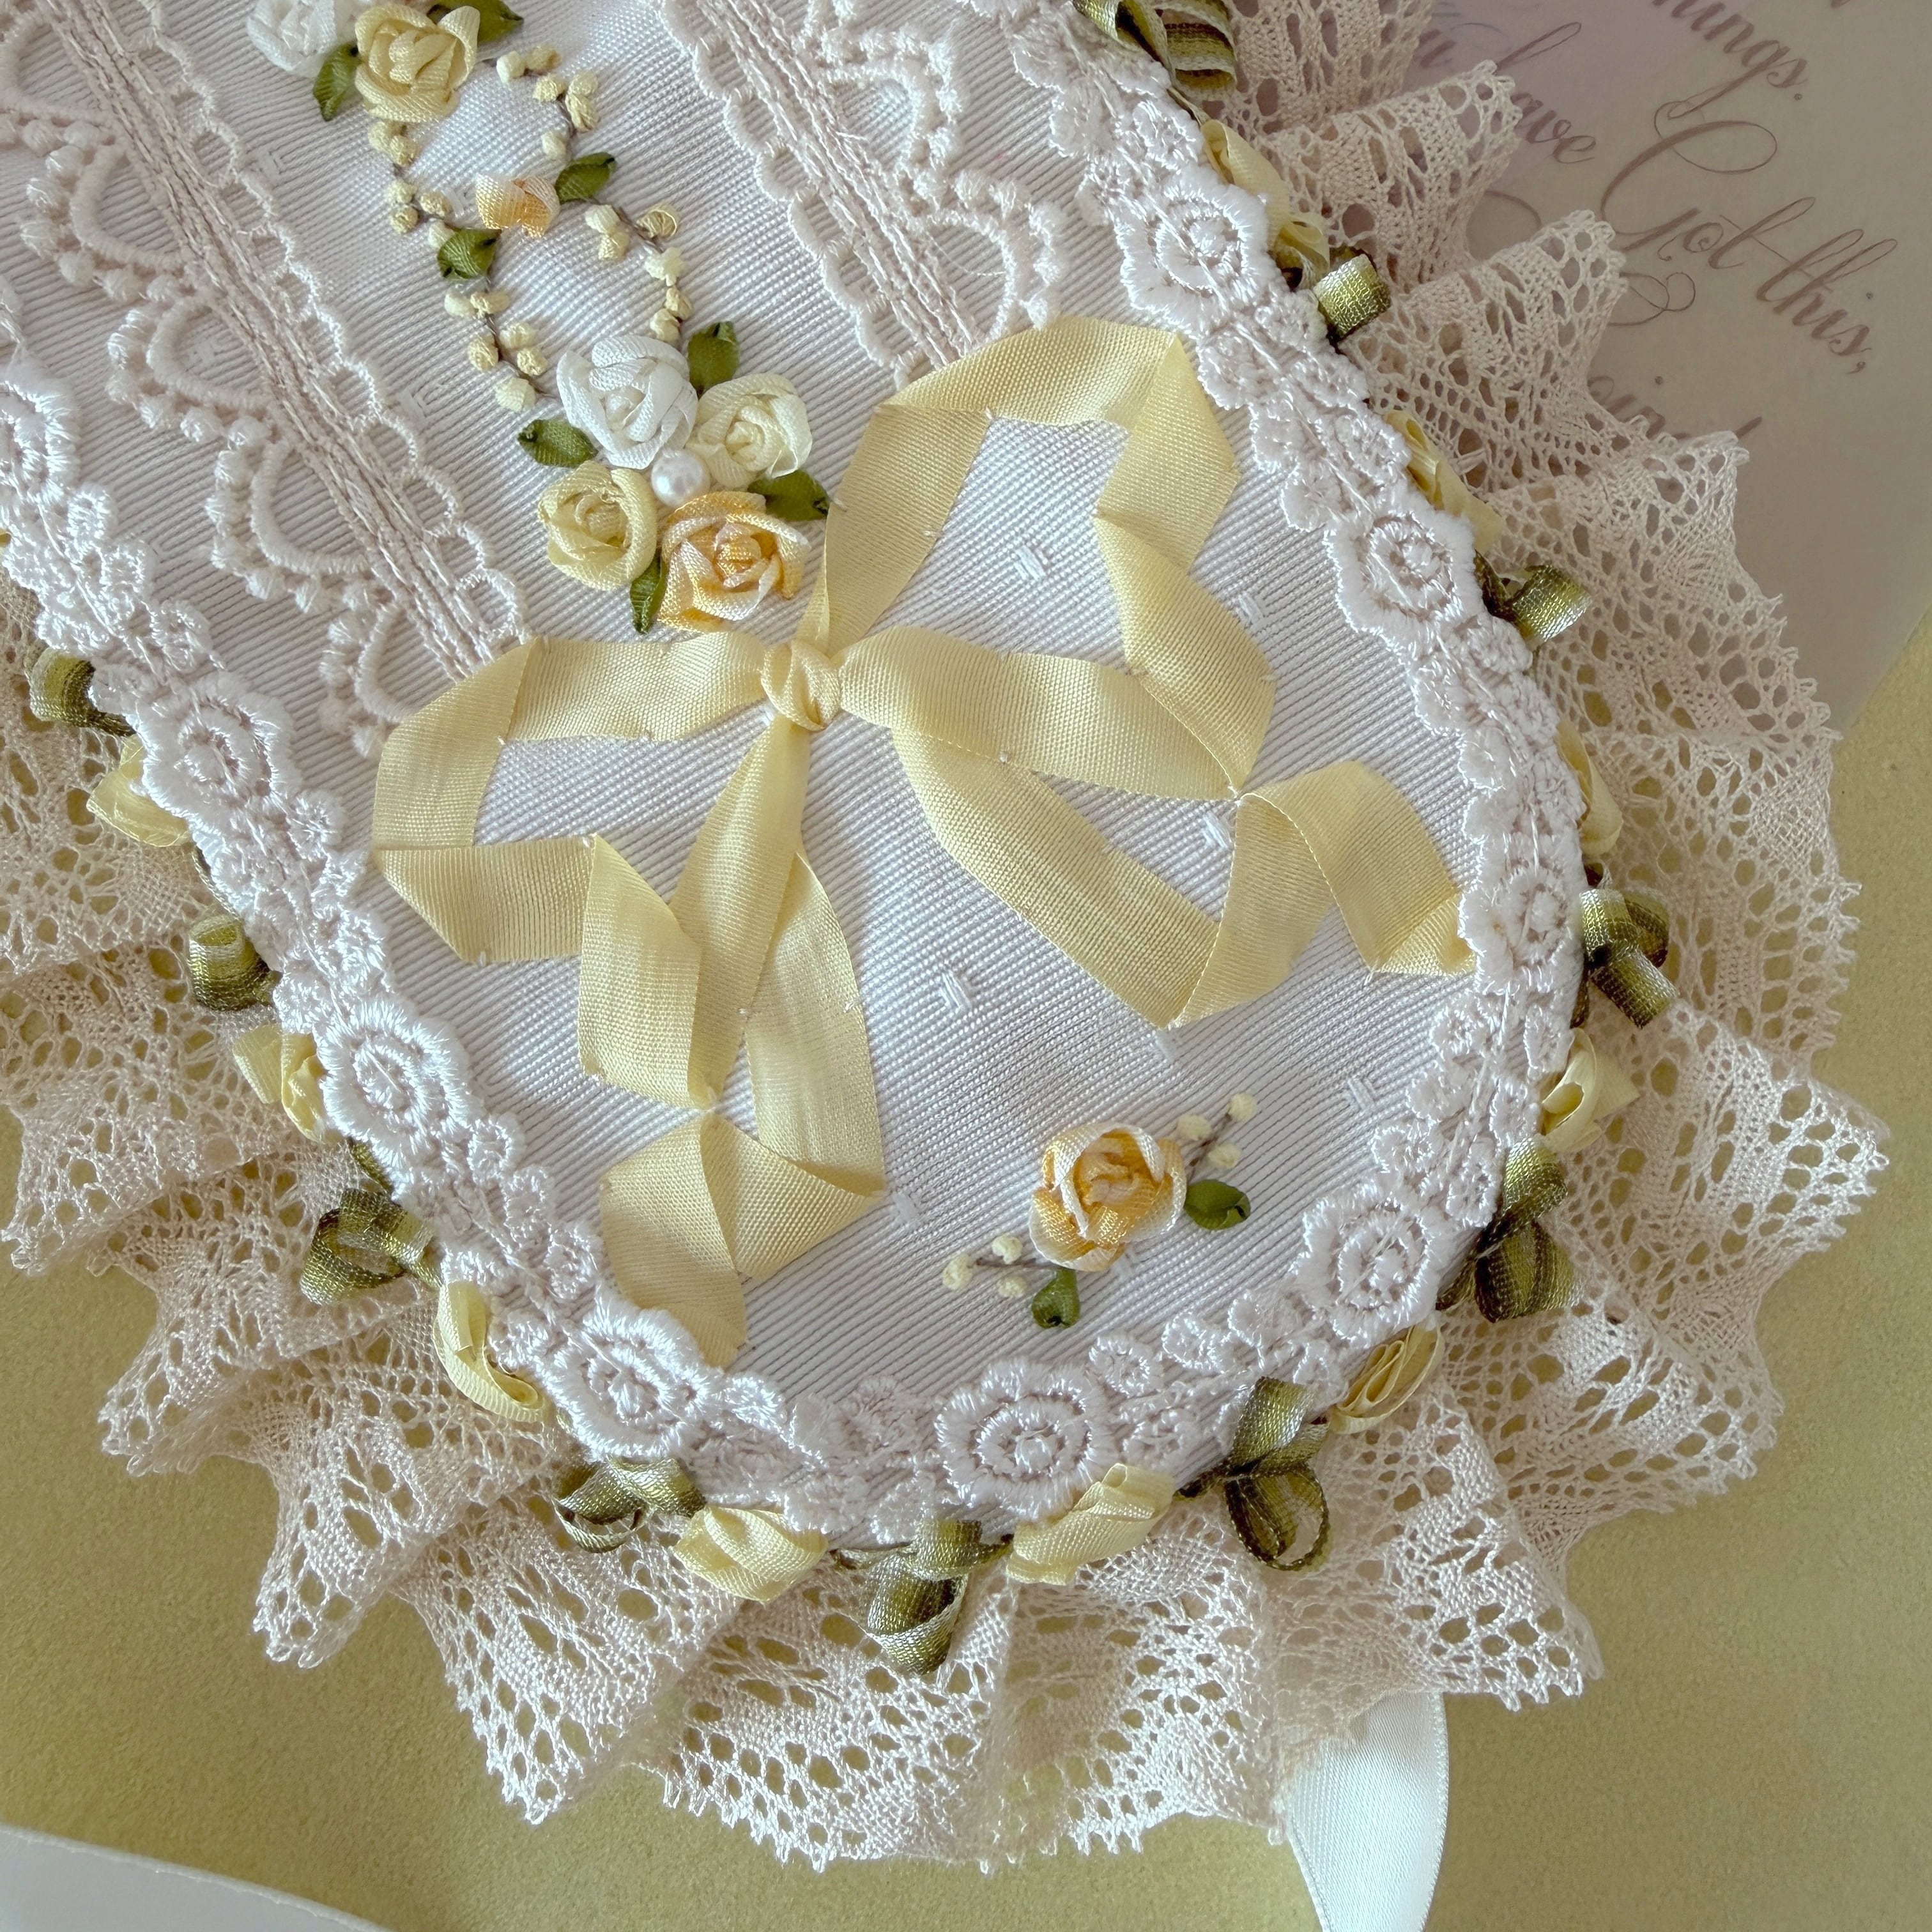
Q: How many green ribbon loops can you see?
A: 11